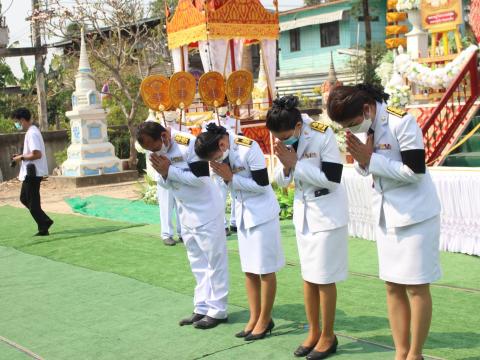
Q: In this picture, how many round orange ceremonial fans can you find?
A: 4